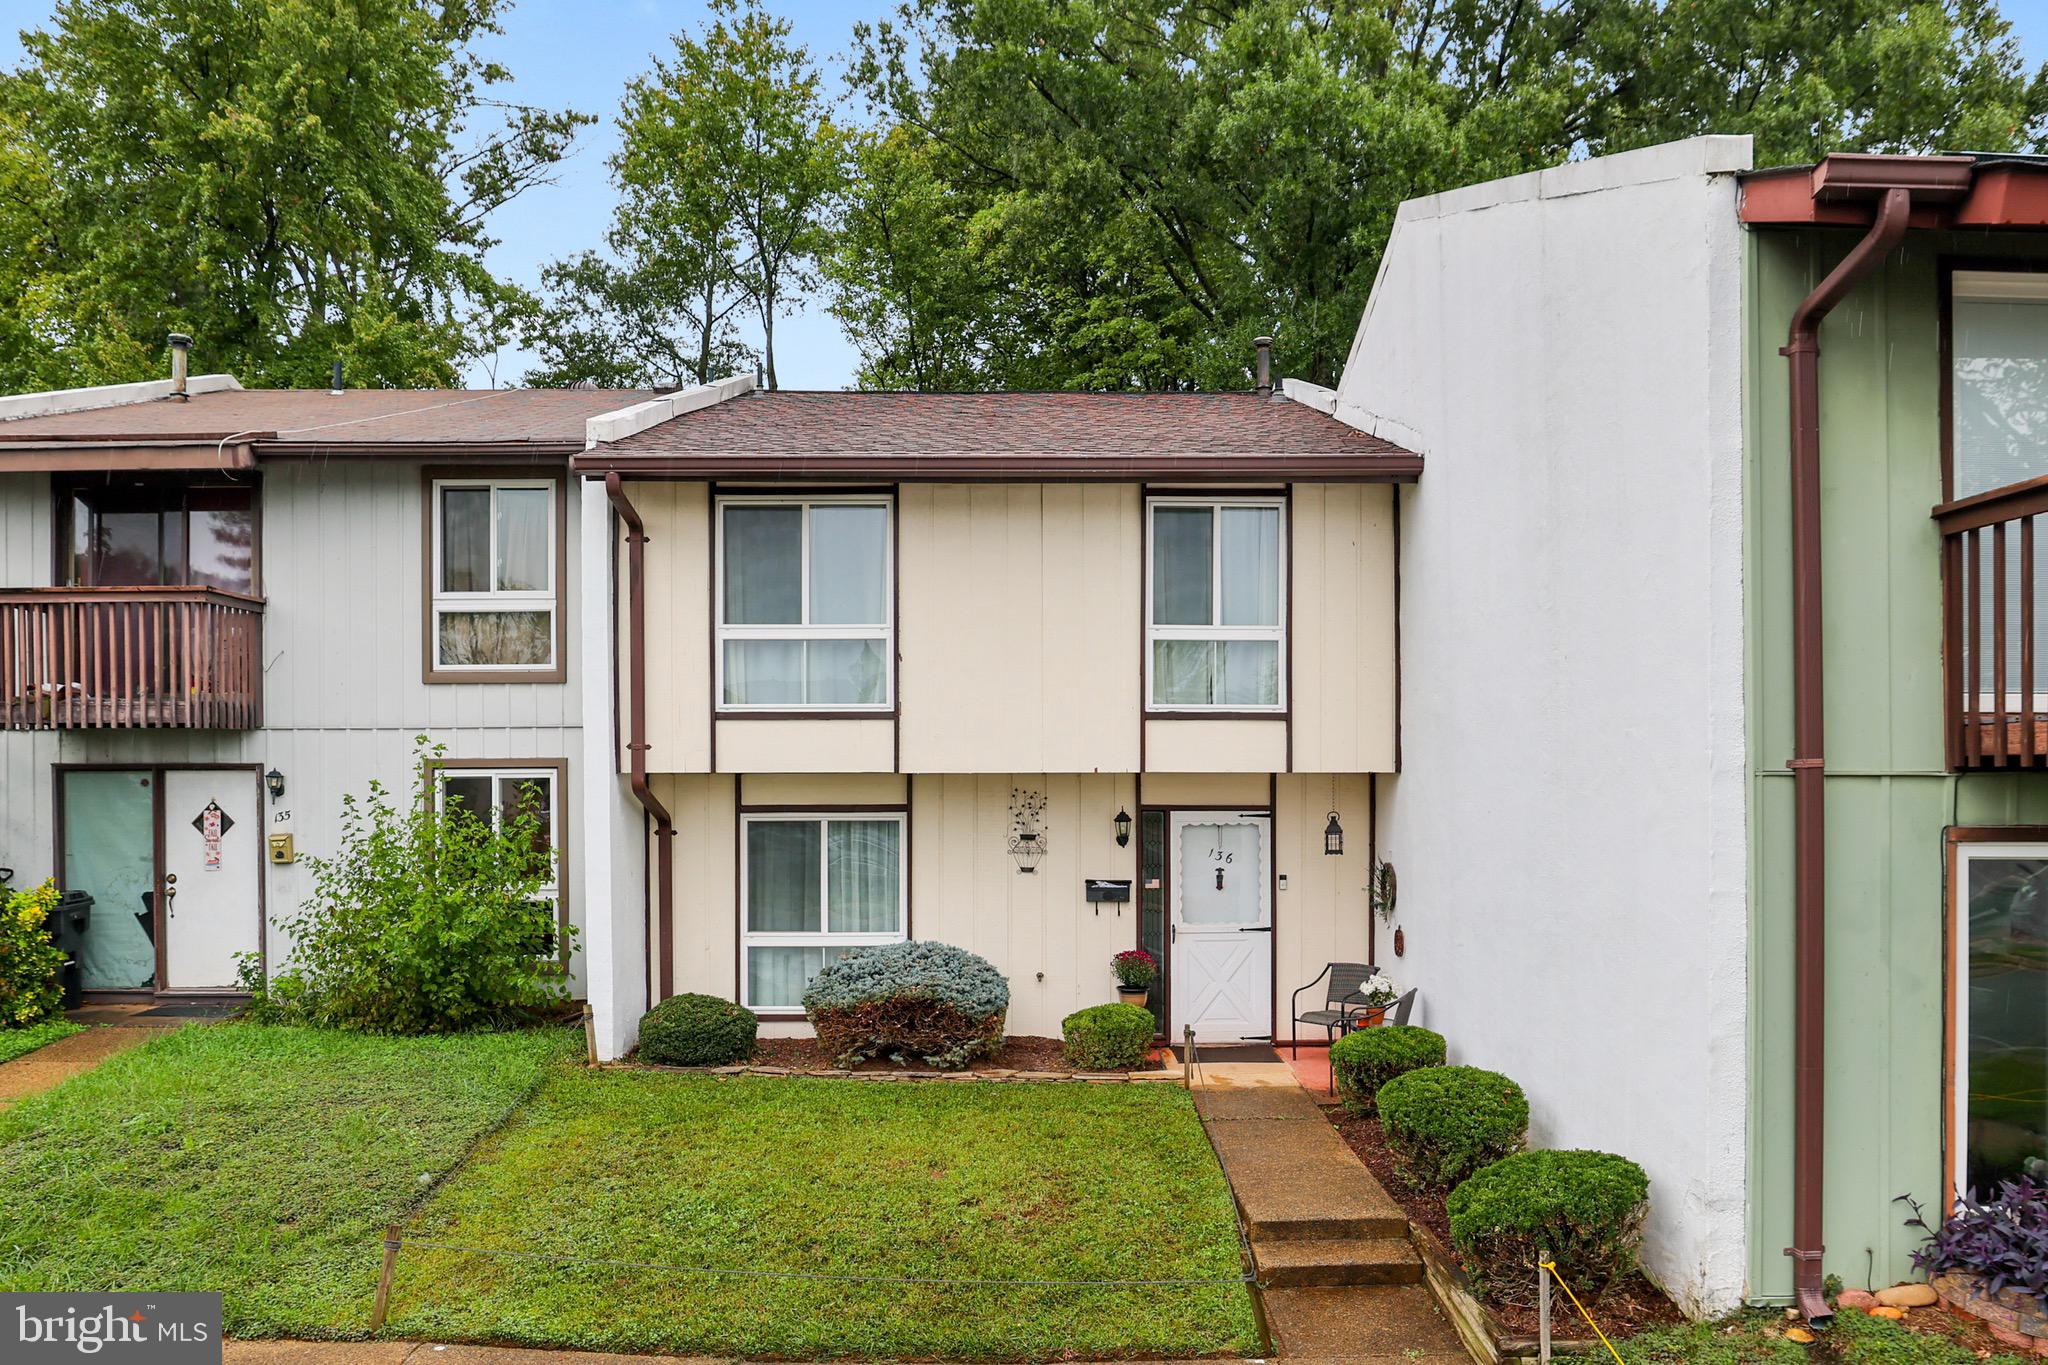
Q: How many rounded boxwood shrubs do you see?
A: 5